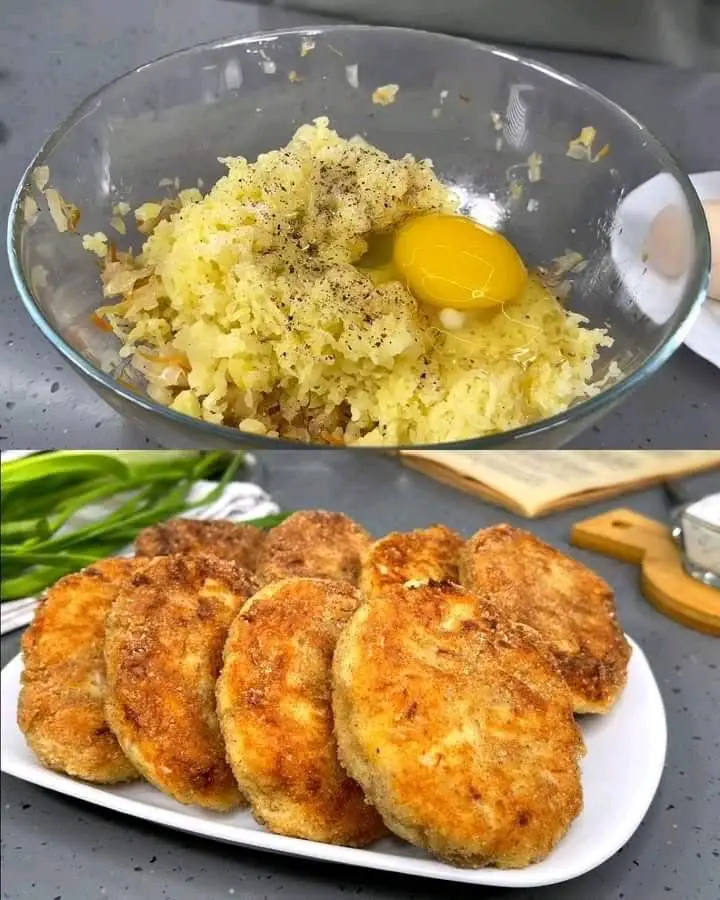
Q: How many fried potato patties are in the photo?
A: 8